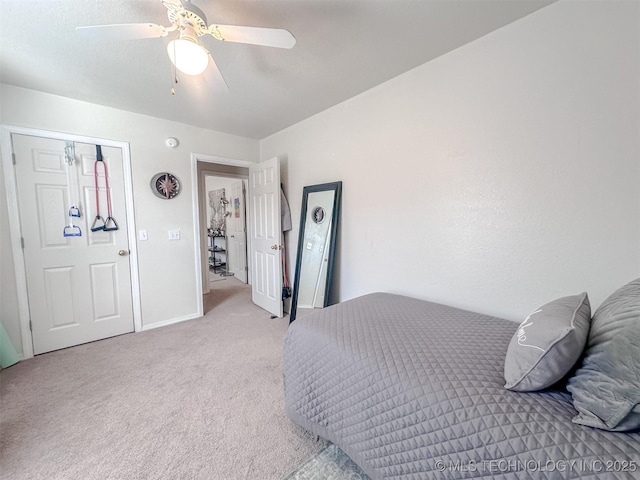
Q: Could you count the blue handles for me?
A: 2